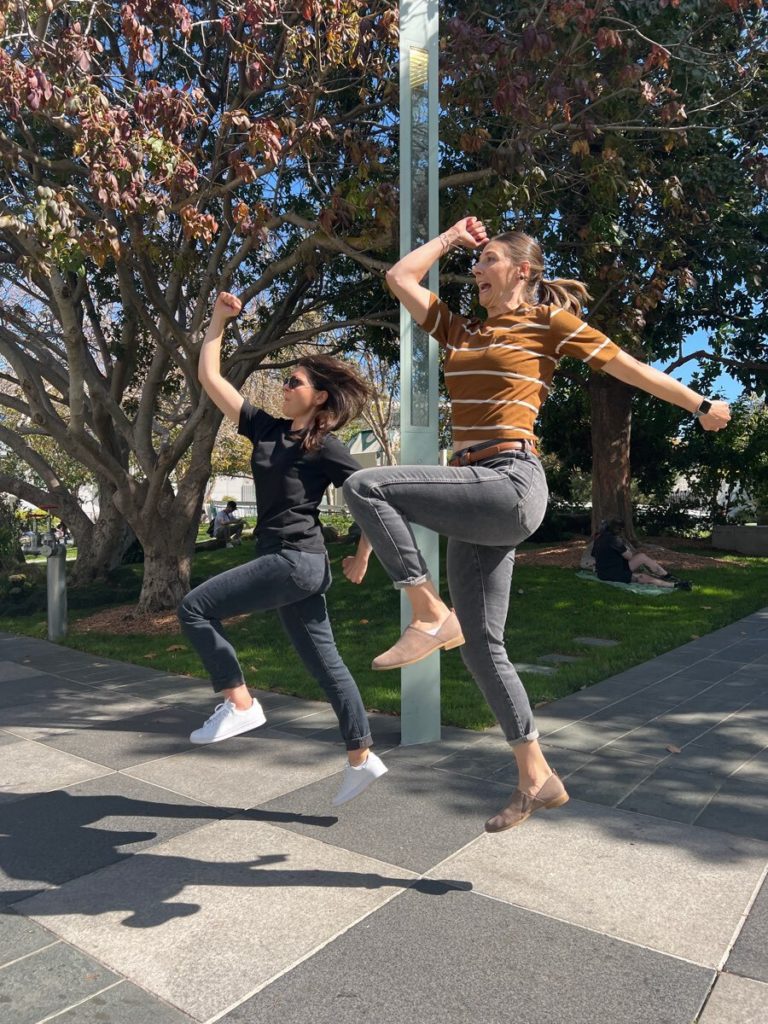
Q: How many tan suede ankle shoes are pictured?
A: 2